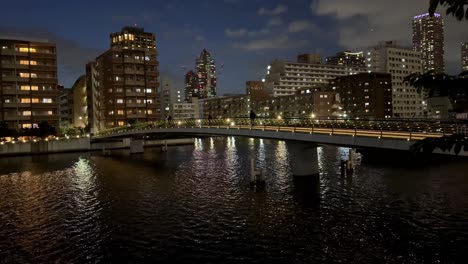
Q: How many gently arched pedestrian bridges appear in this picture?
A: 1